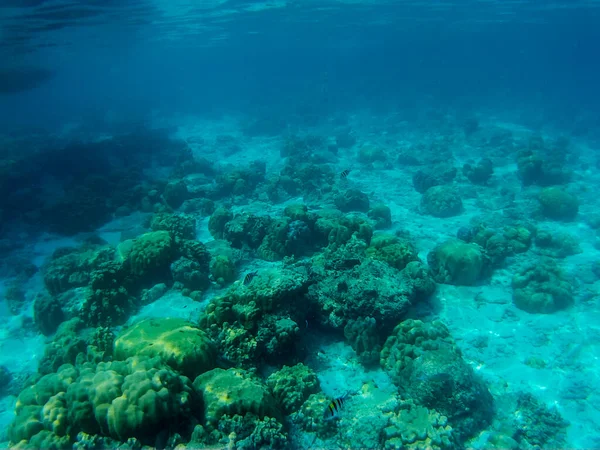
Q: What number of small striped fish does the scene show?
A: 3